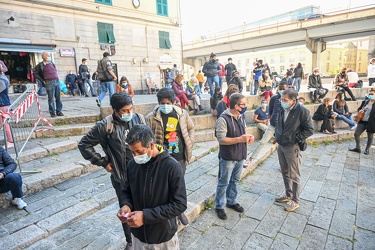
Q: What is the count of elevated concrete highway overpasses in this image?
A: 1